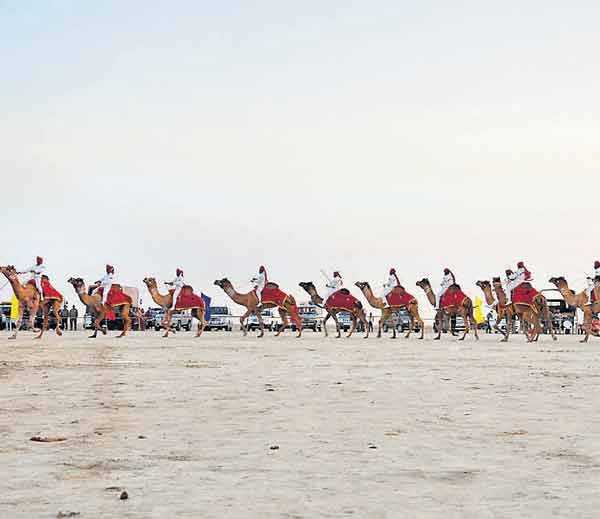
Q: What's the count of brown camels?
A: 10